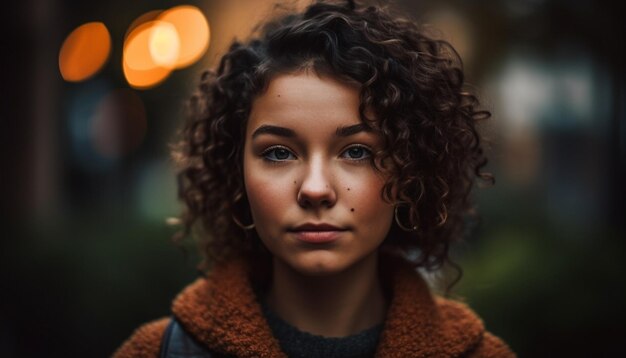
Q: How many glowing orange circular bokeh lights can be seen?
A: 3